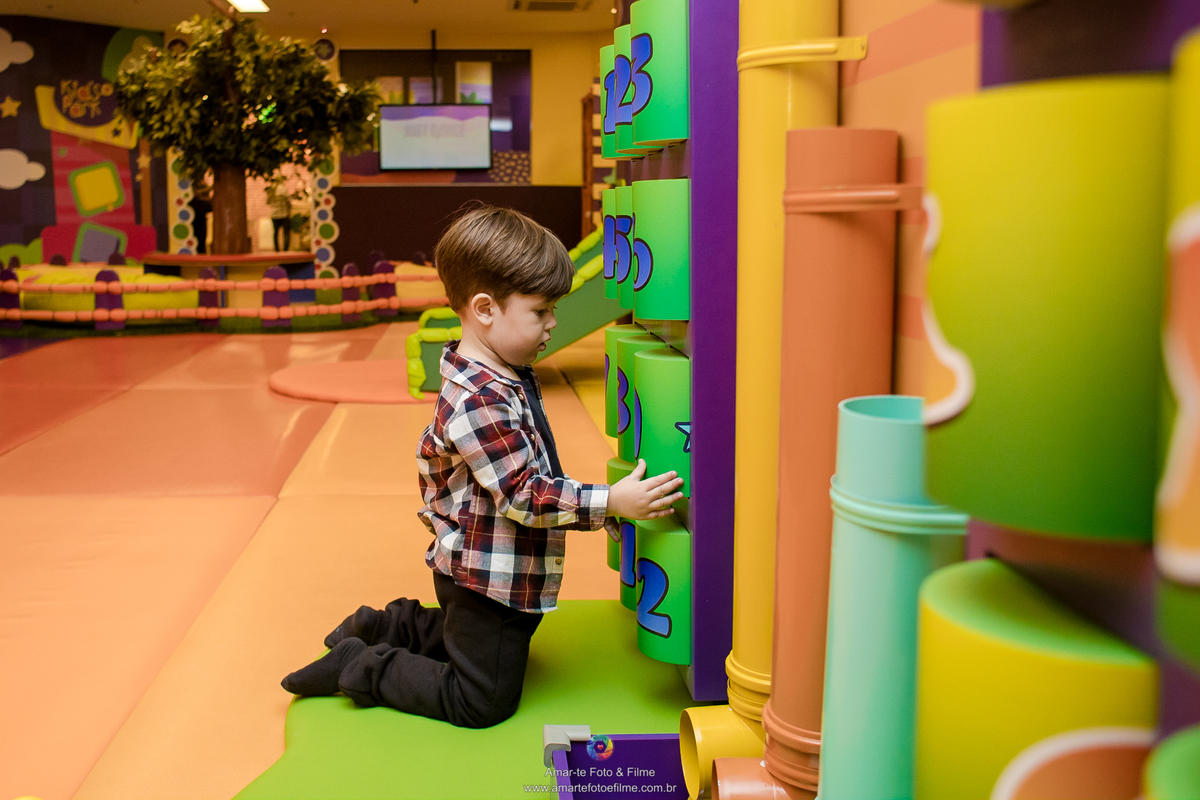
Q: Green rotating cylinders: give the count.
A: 12